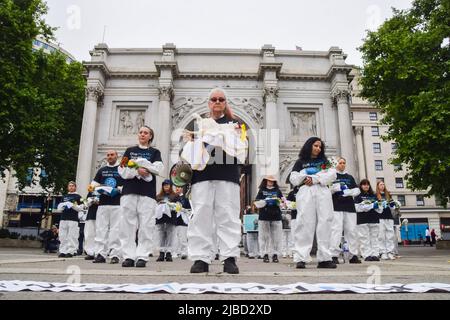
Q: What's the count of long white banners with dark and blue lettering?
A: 1